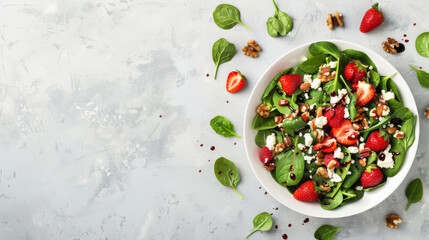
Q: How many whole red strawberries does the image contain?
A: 6